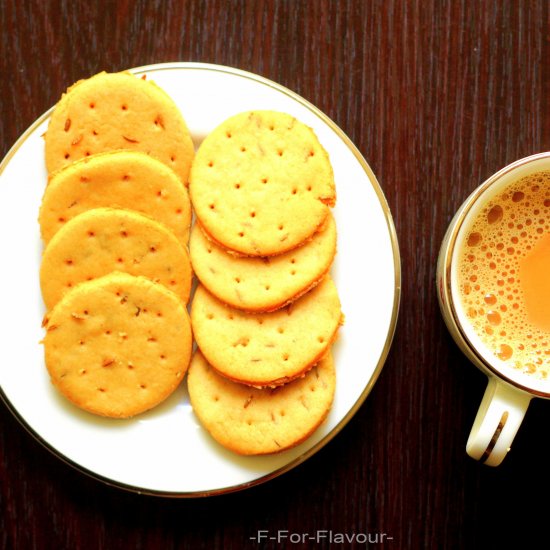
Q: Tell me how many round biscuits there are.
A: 8